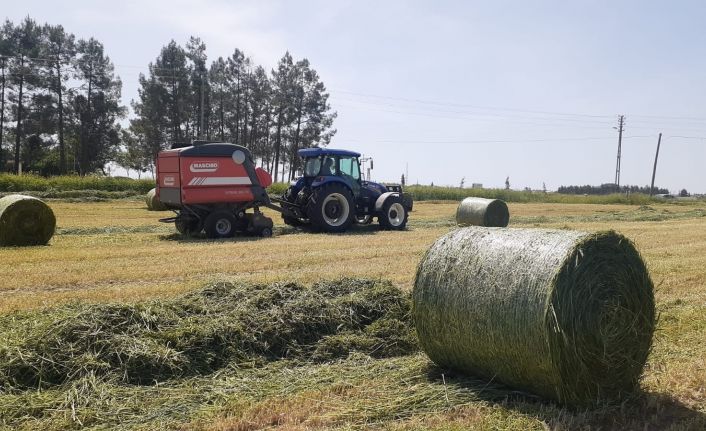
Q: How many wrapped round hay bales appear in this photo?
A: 4